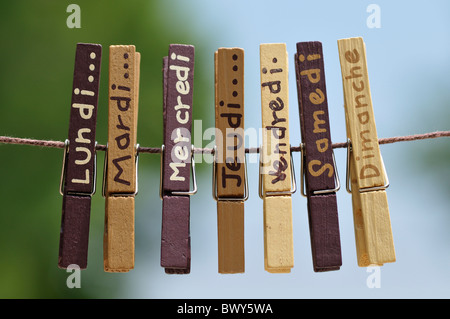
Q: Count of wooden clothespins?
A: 7